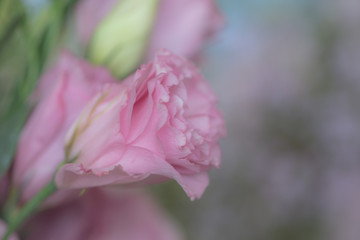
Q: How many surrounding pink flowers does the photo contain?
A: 3